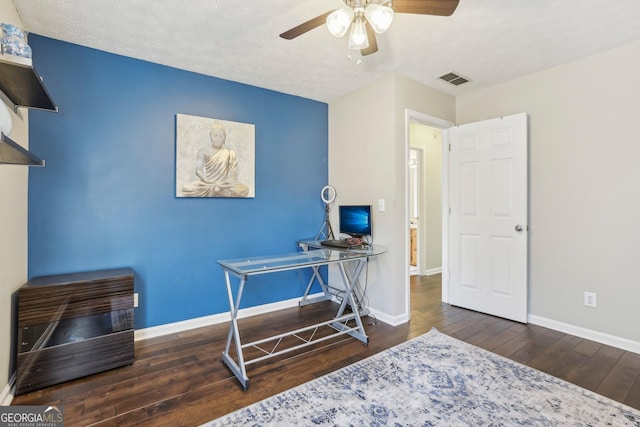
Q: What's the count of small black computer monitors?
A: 1